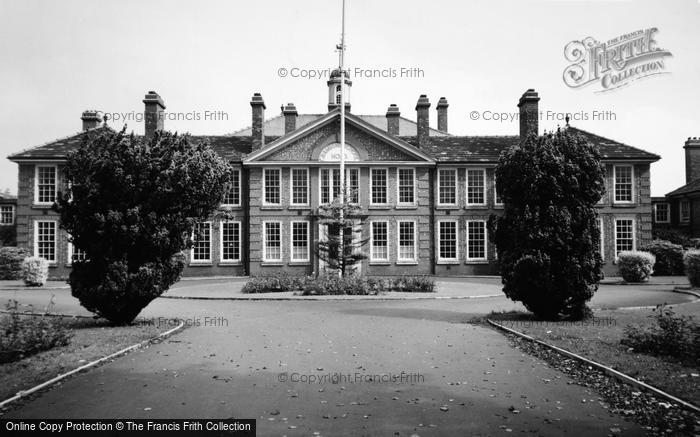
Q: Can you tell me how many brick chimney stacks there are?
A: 9